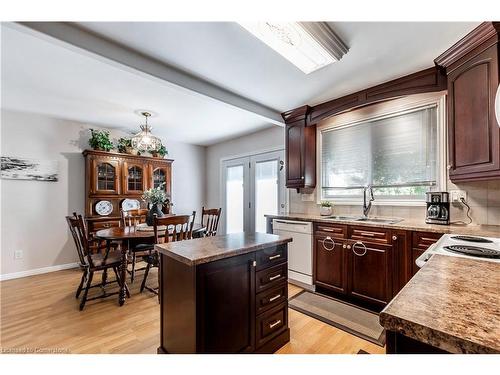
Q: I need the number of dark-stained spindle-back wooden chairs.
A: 4